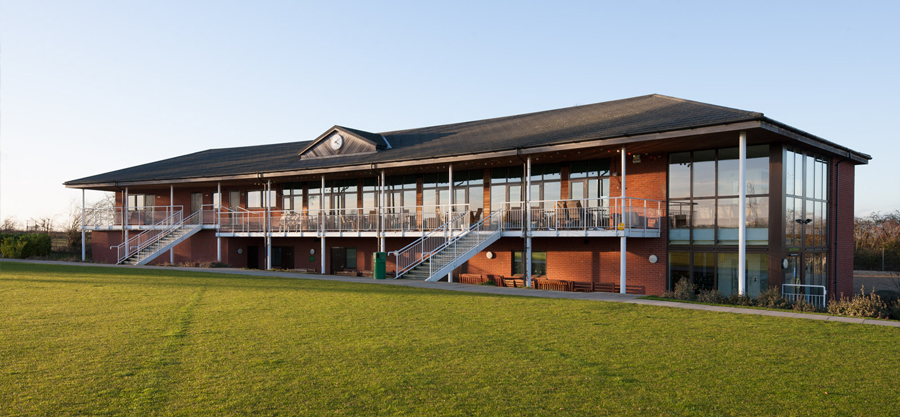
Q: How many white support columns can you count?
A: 11